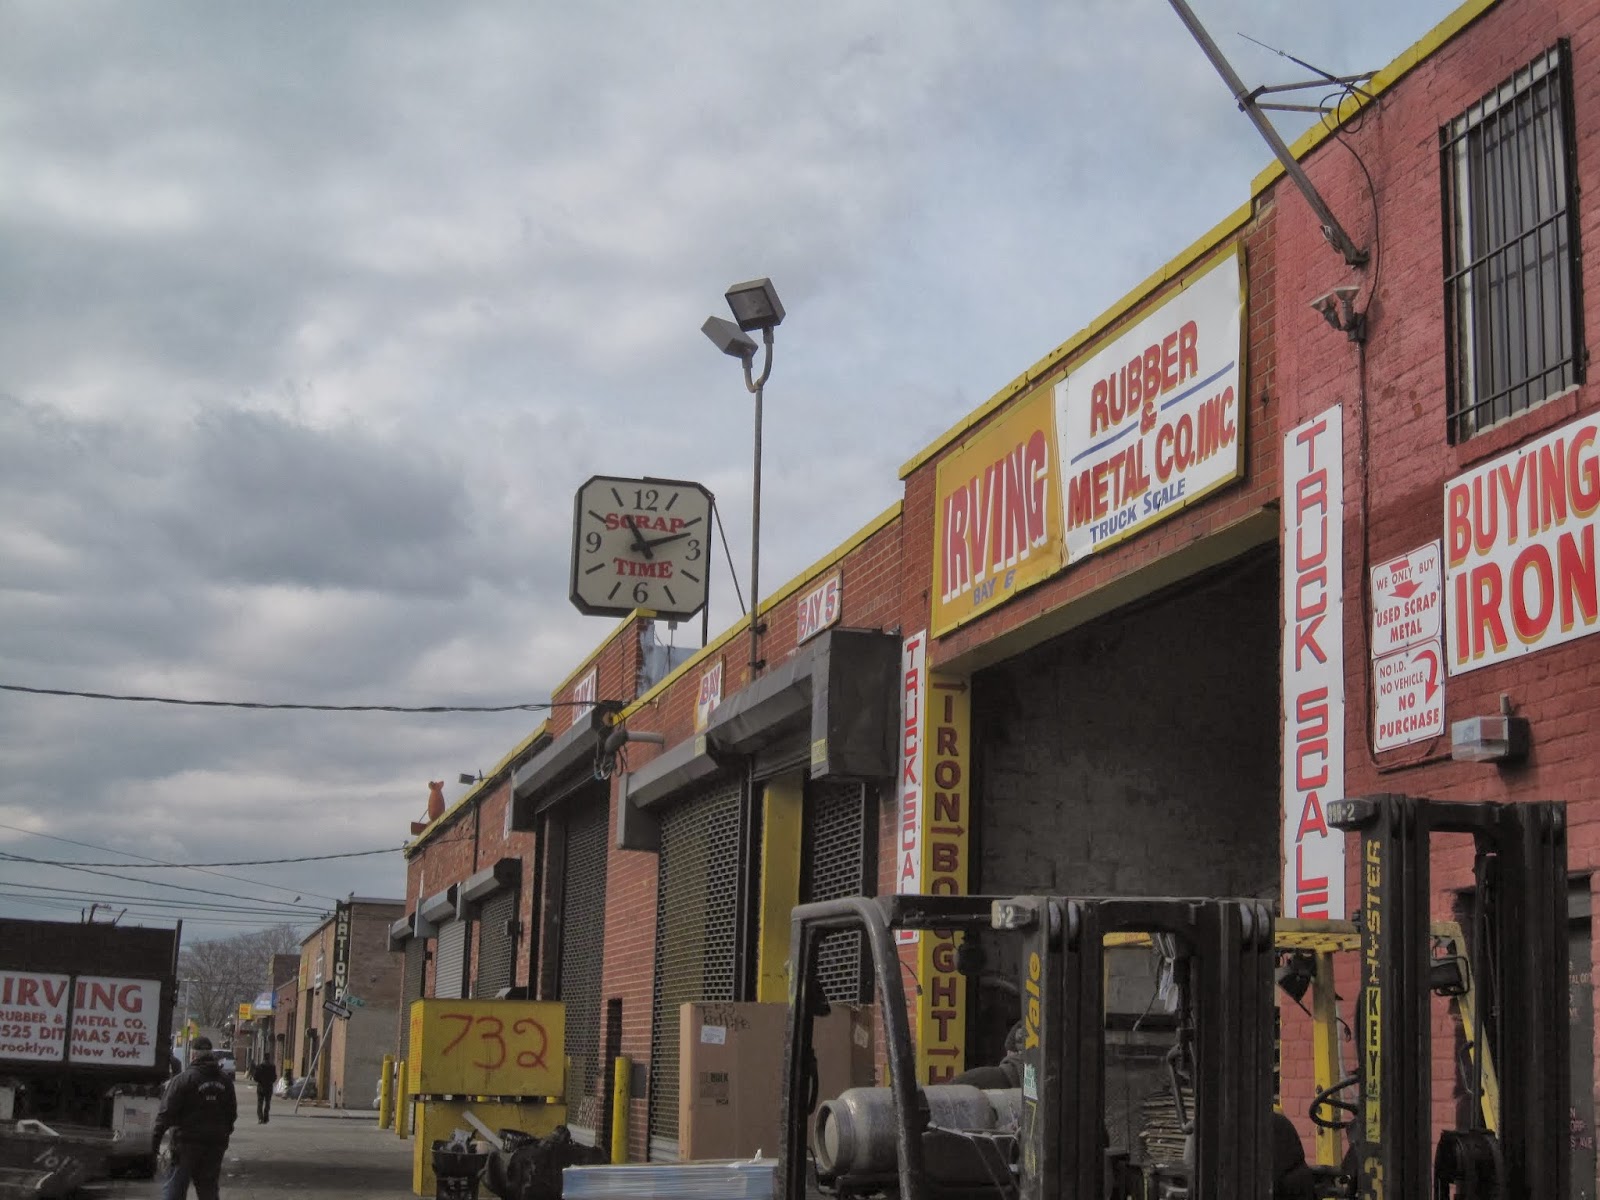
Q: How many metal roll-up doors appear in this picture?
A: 6